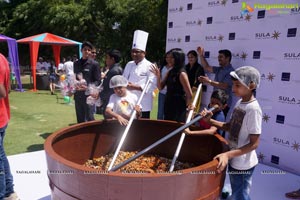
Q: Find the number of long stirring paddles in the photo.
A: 3